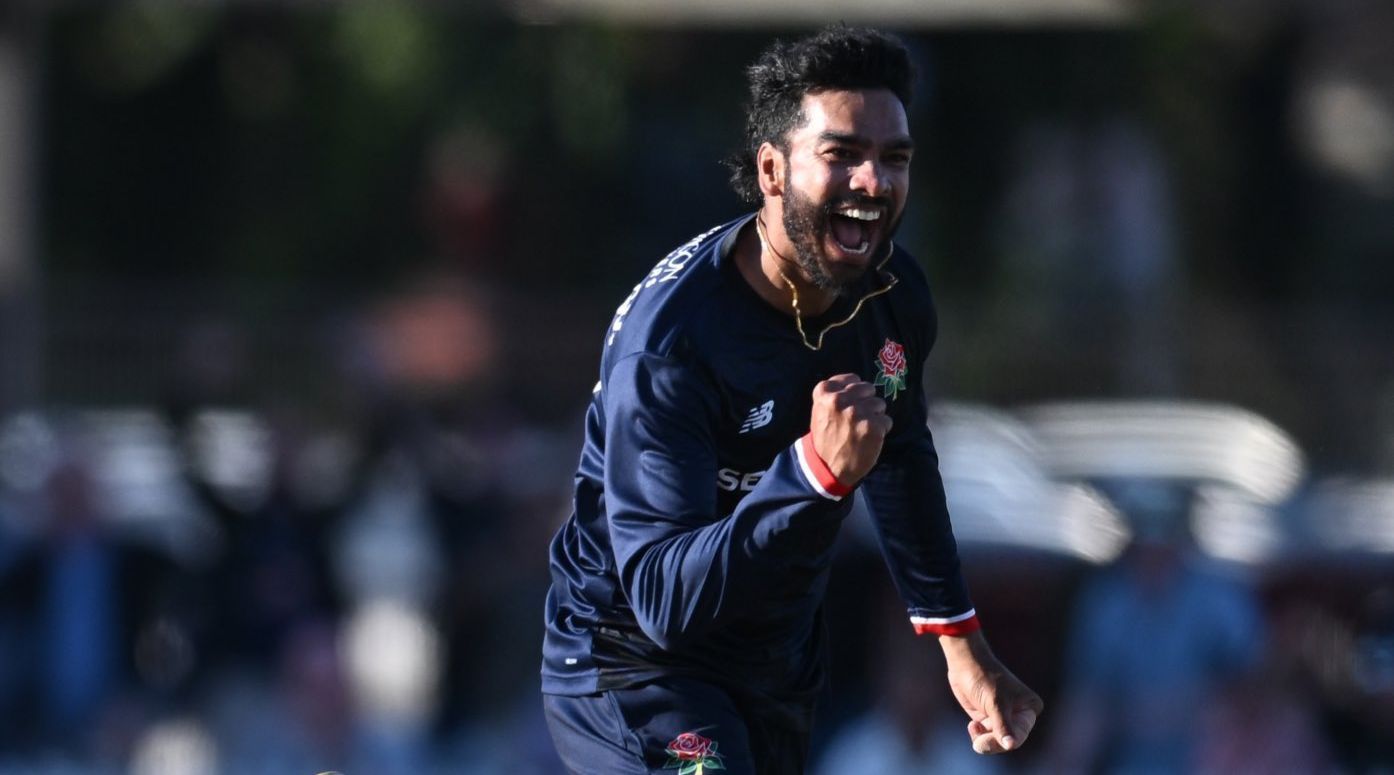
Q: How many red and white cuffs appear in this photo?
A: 2